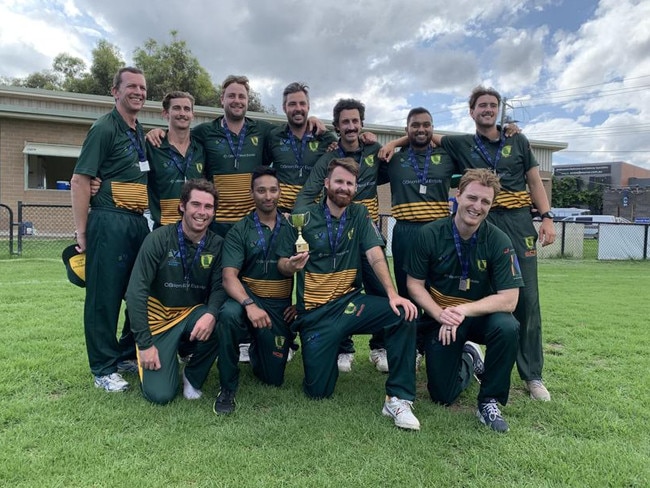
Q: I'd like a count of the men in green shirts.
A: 11